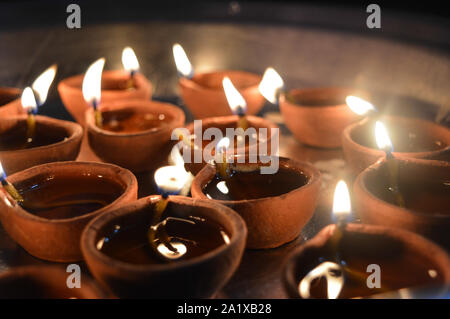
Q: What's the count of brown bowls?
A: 14